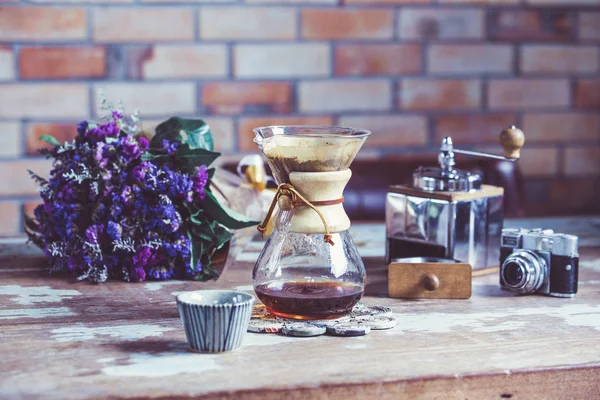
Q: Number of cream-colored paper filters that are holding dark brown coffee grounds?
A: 1